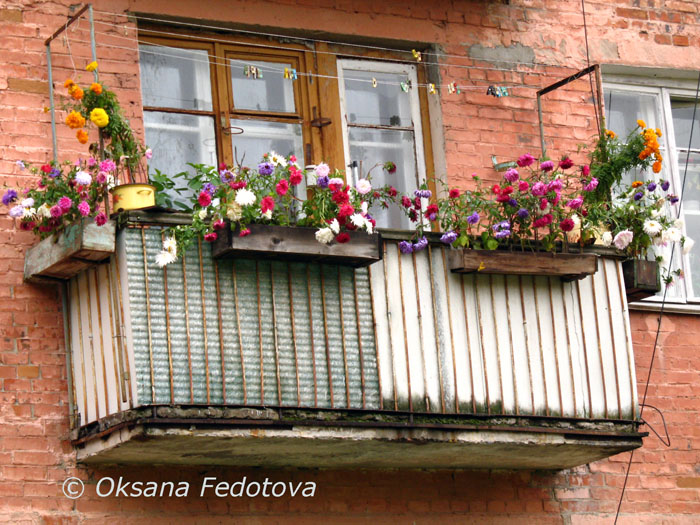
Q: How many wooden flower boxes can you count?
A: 4